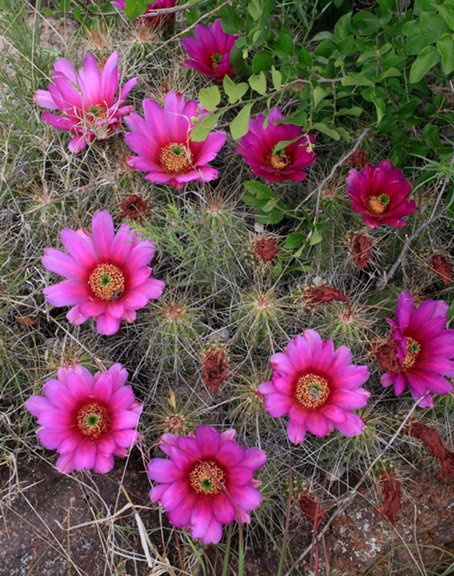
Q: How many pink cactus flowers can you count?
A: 11